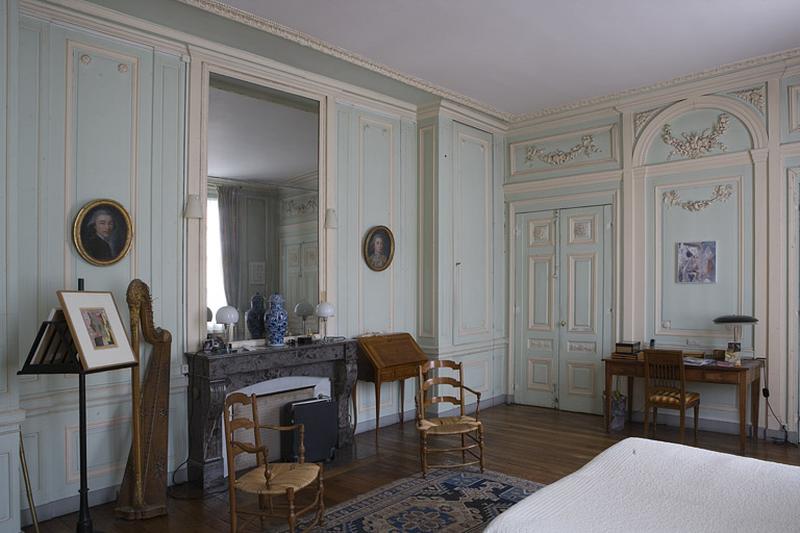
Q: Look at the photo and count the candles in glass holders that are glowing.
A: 0